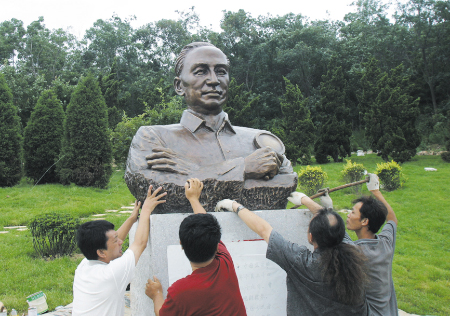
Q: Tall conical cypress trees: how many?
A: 3